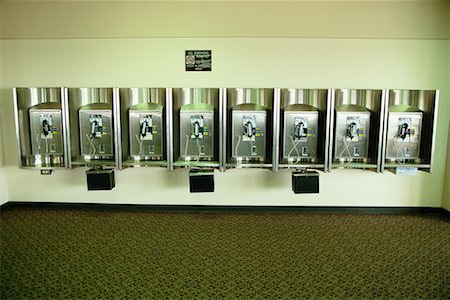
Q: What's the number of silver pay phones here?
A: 8